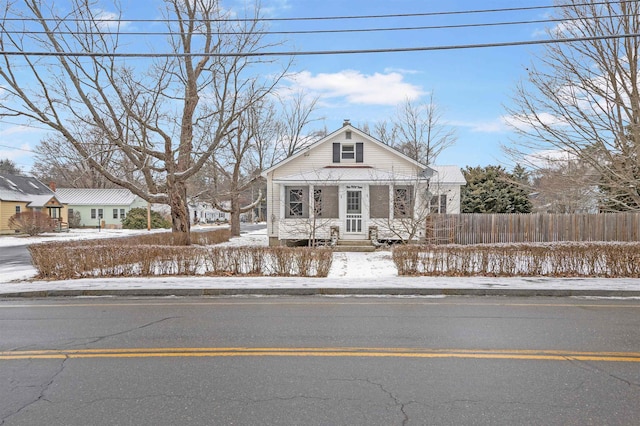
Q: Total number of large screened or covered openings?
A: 4